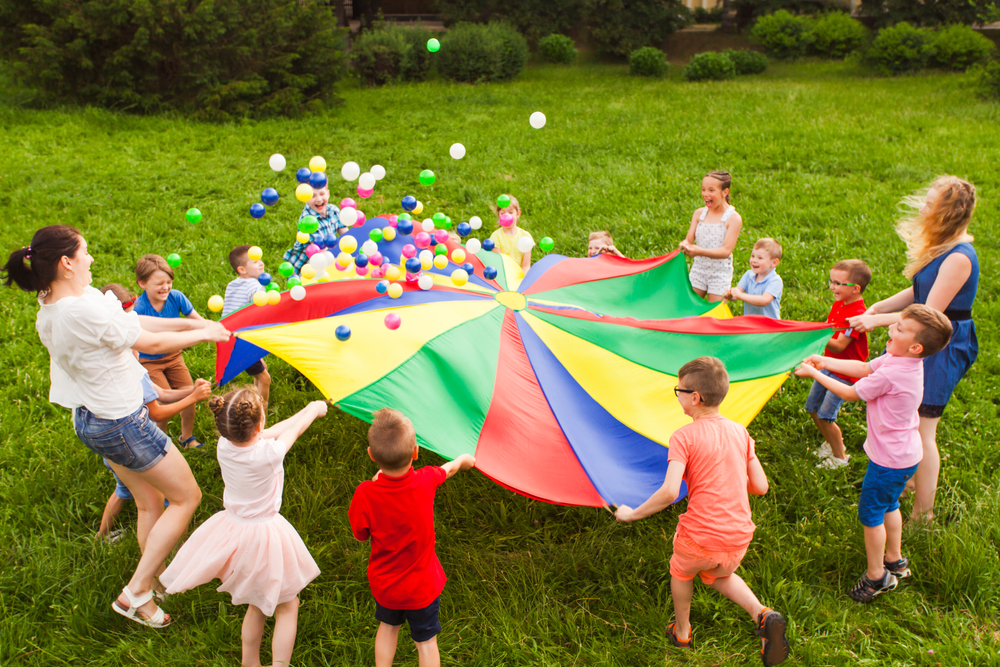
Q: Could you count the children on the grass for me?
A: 13